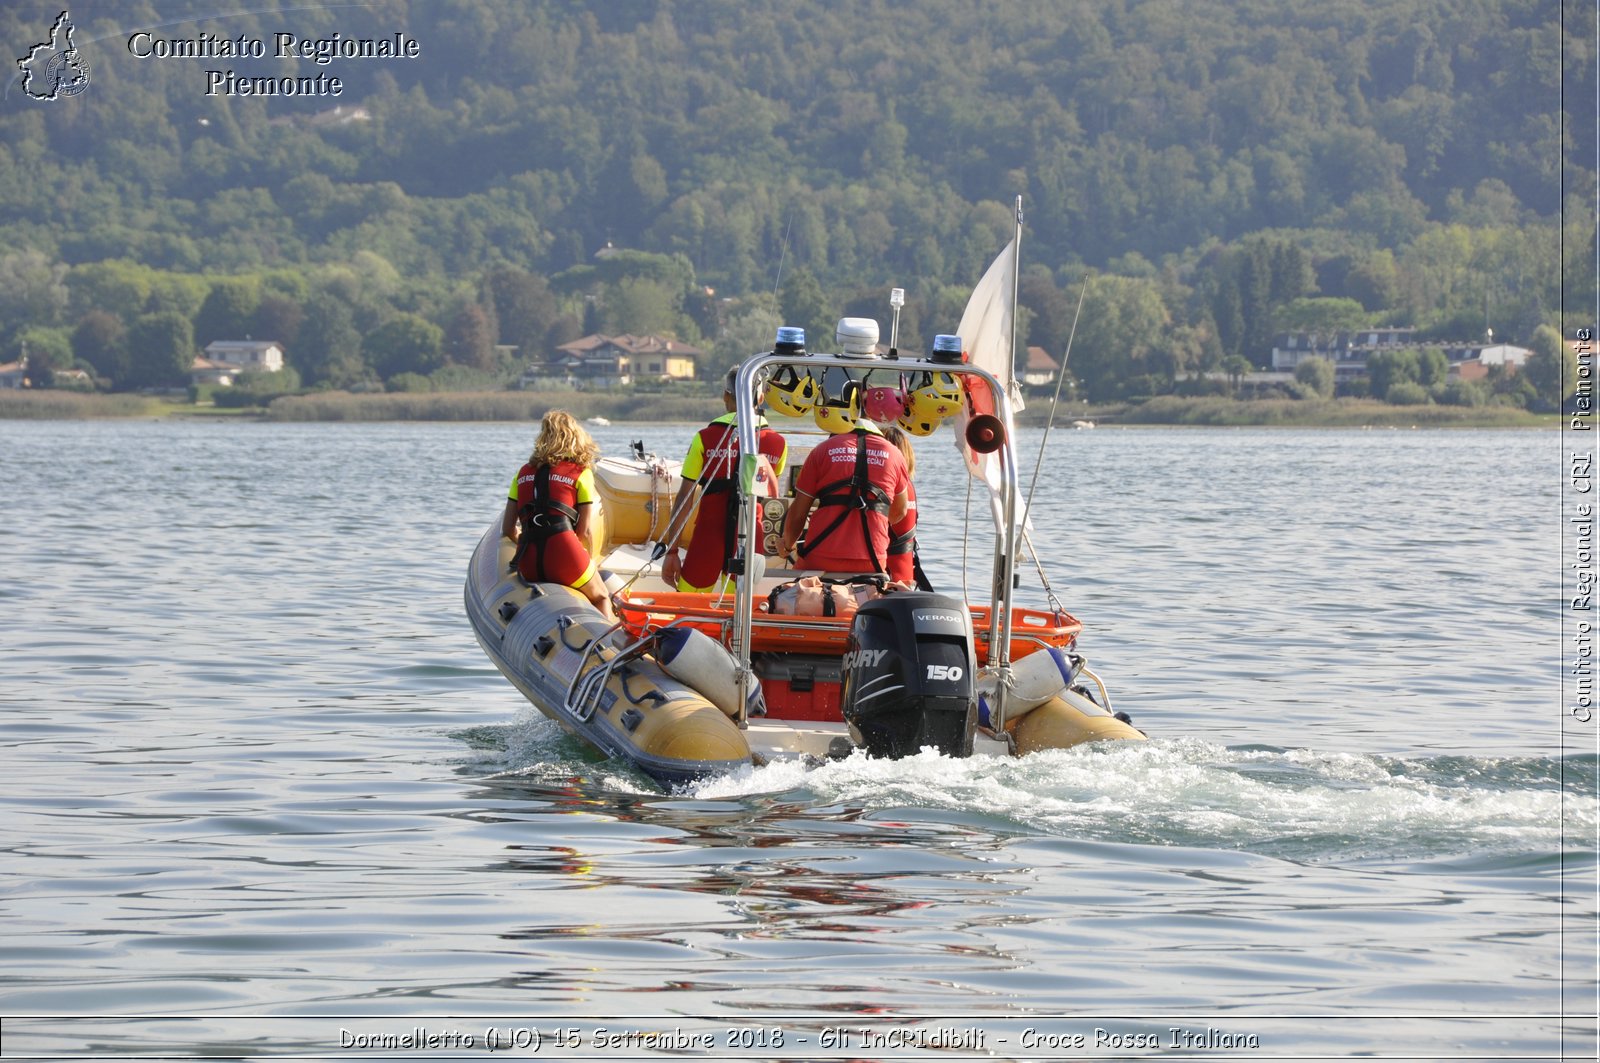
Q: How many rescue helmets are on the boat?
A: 5